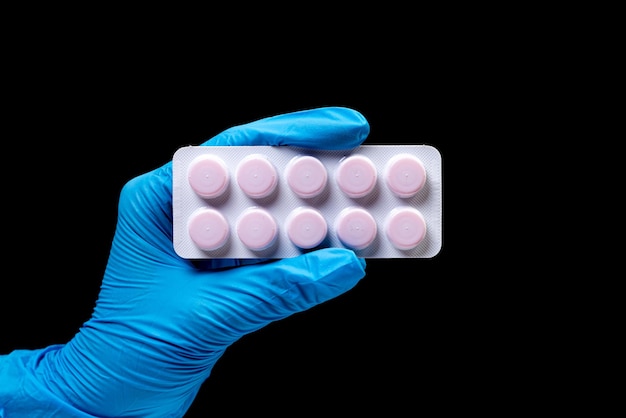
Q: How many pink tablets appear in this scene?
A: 10